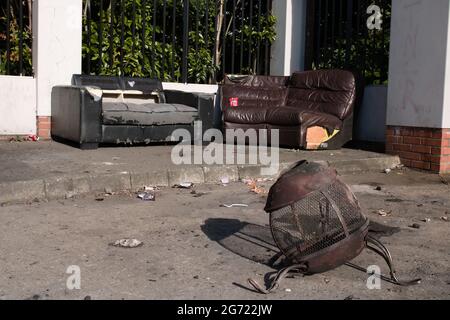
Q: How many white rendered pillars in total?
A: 3